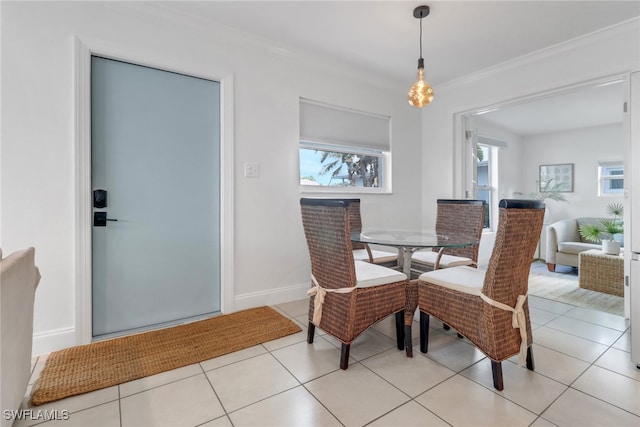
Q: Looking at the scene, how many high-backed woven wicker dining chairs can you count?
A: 4